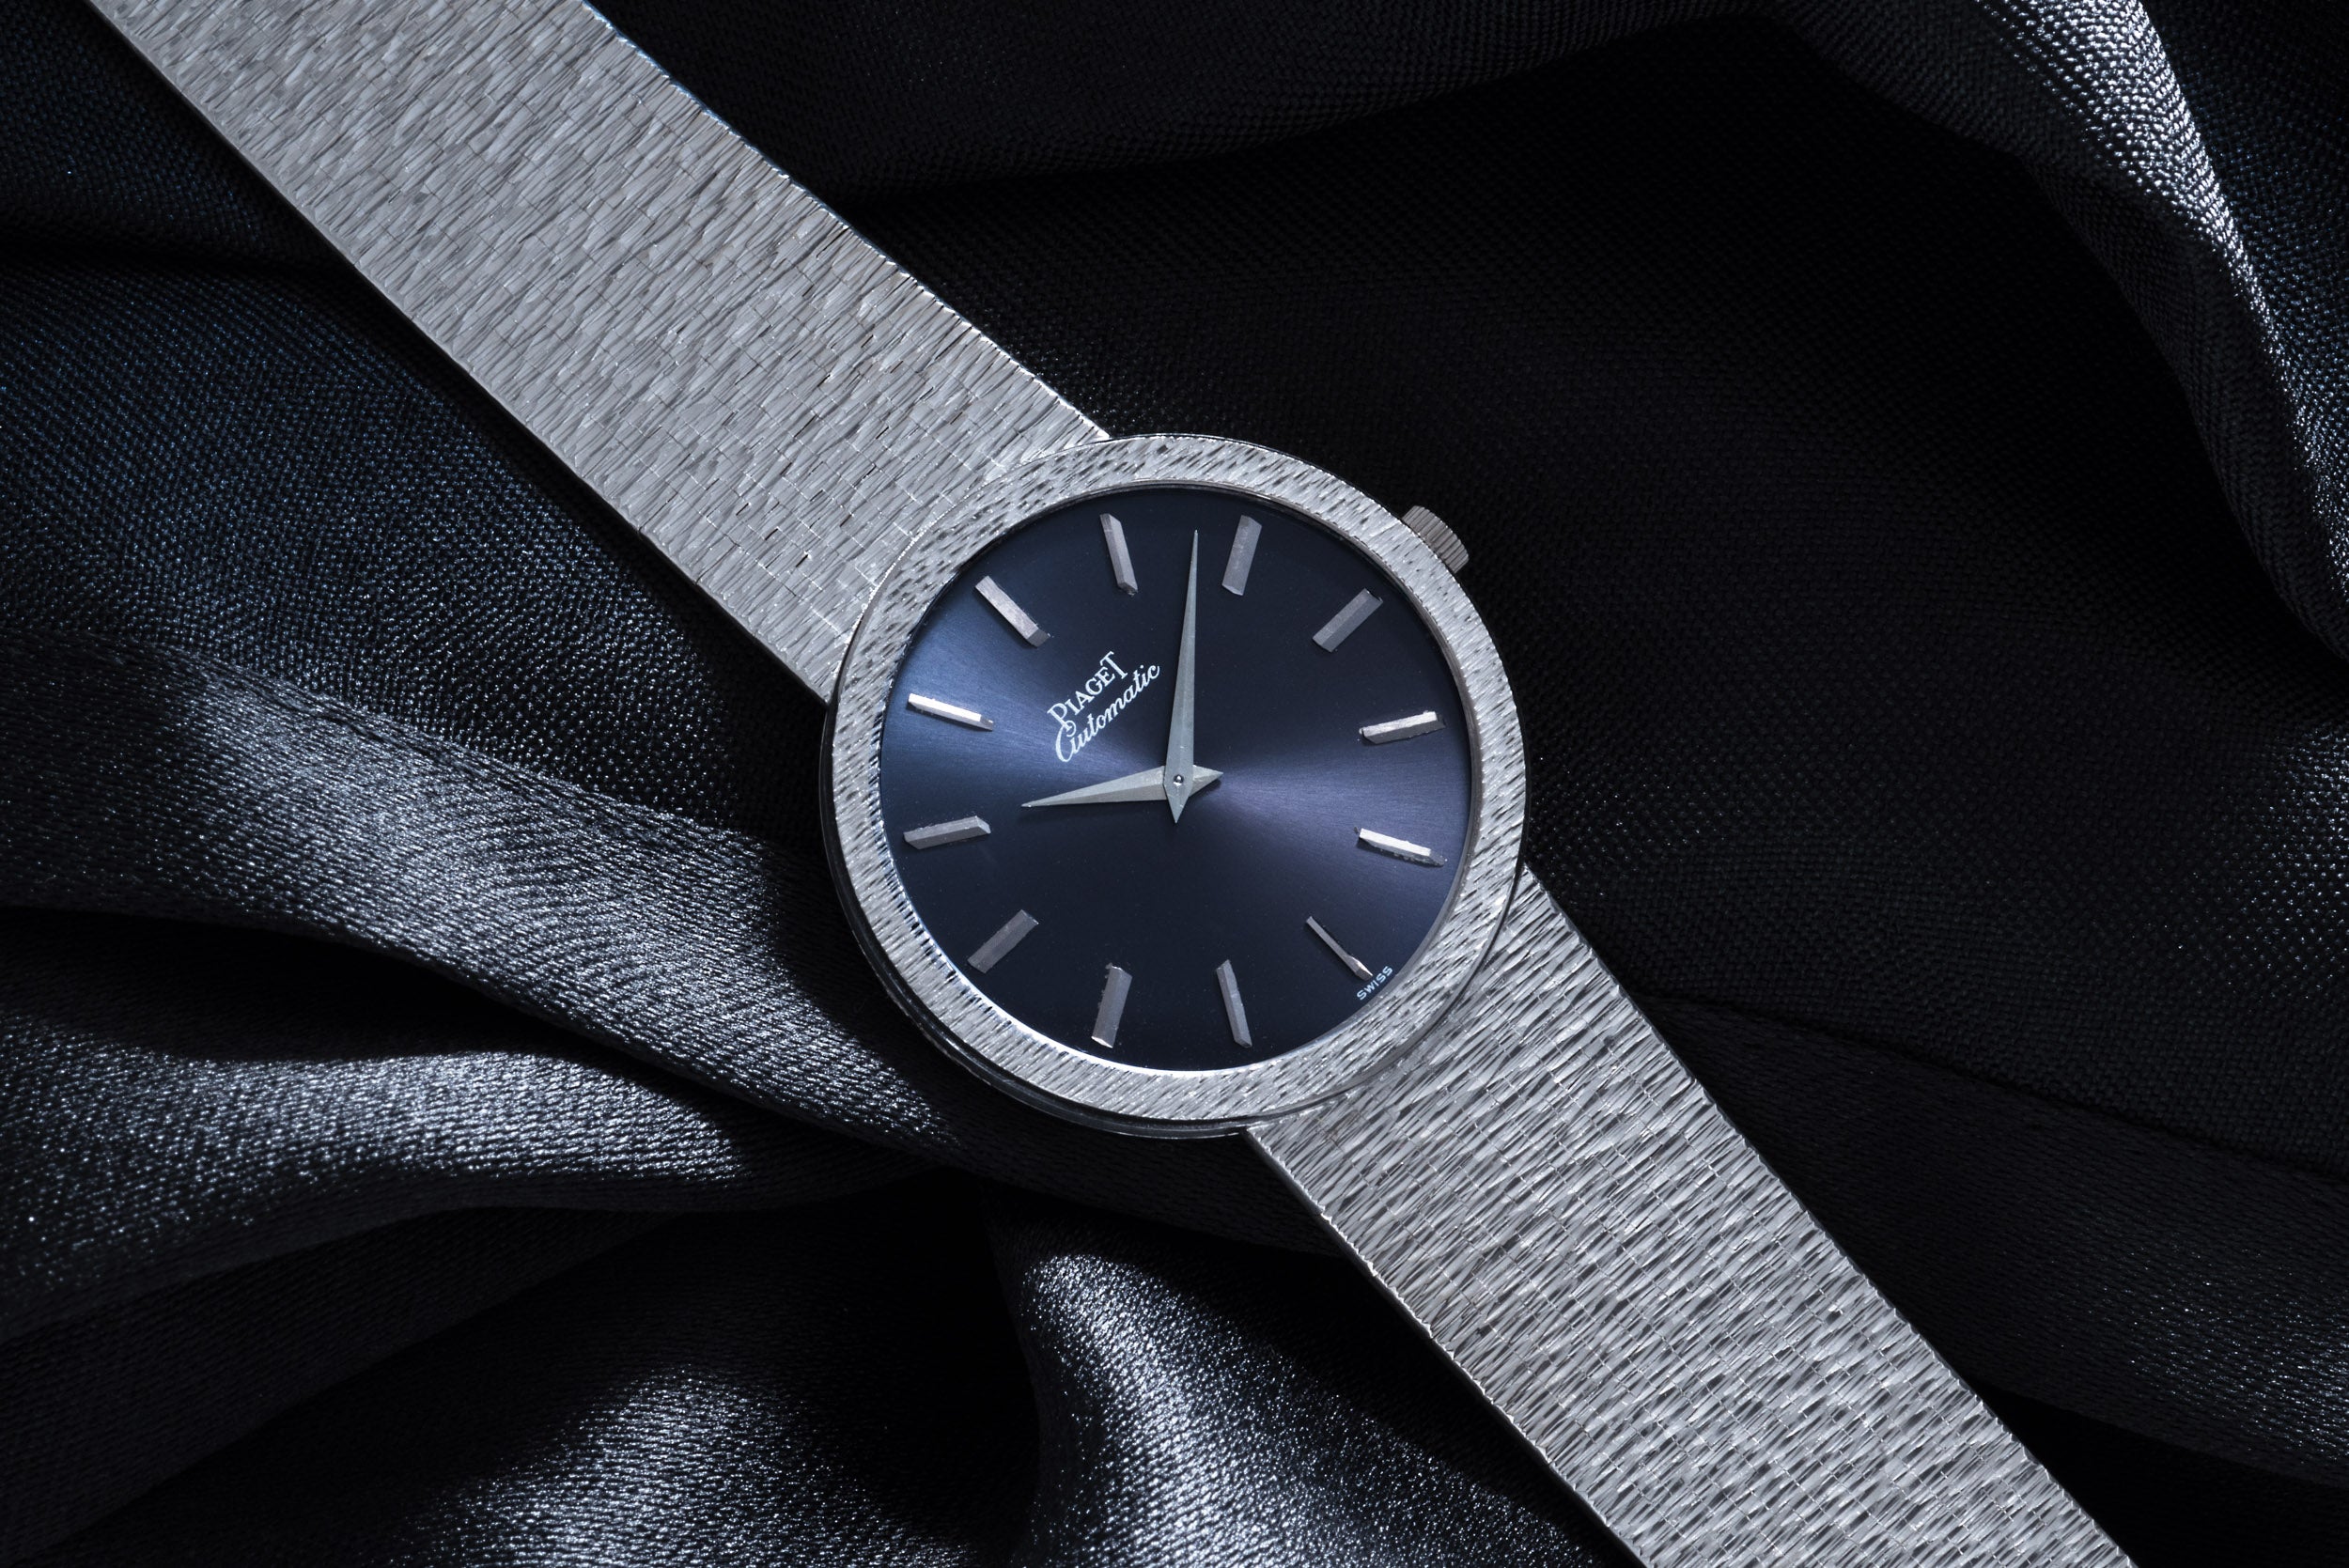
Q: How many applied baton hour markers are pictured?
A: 12